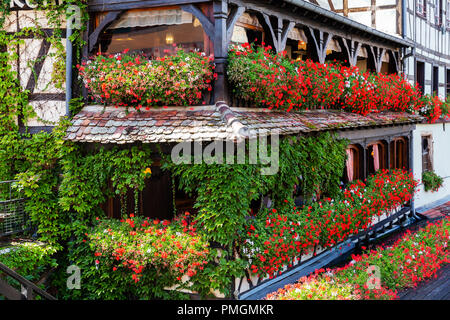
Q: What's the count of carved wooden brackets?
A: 12